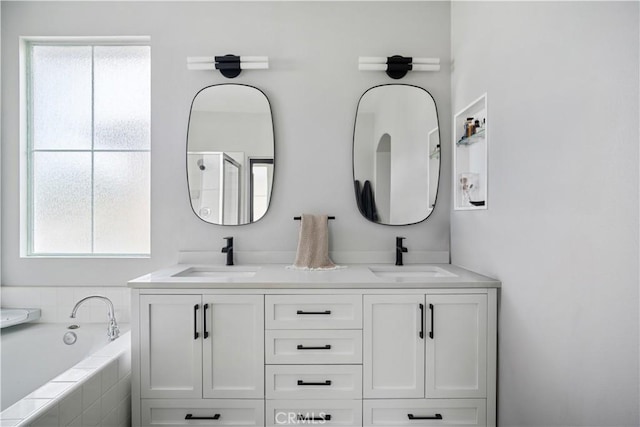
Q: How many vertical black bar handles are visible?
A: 4